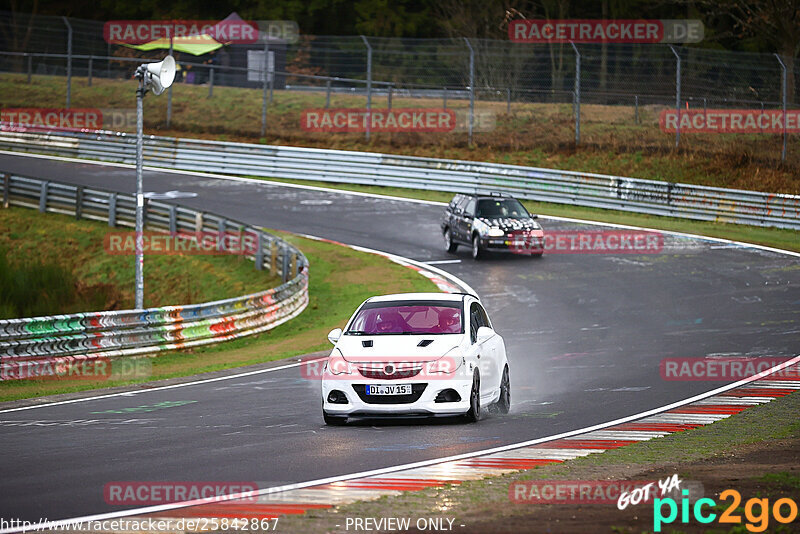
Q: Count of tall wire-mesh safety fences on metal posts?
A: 1